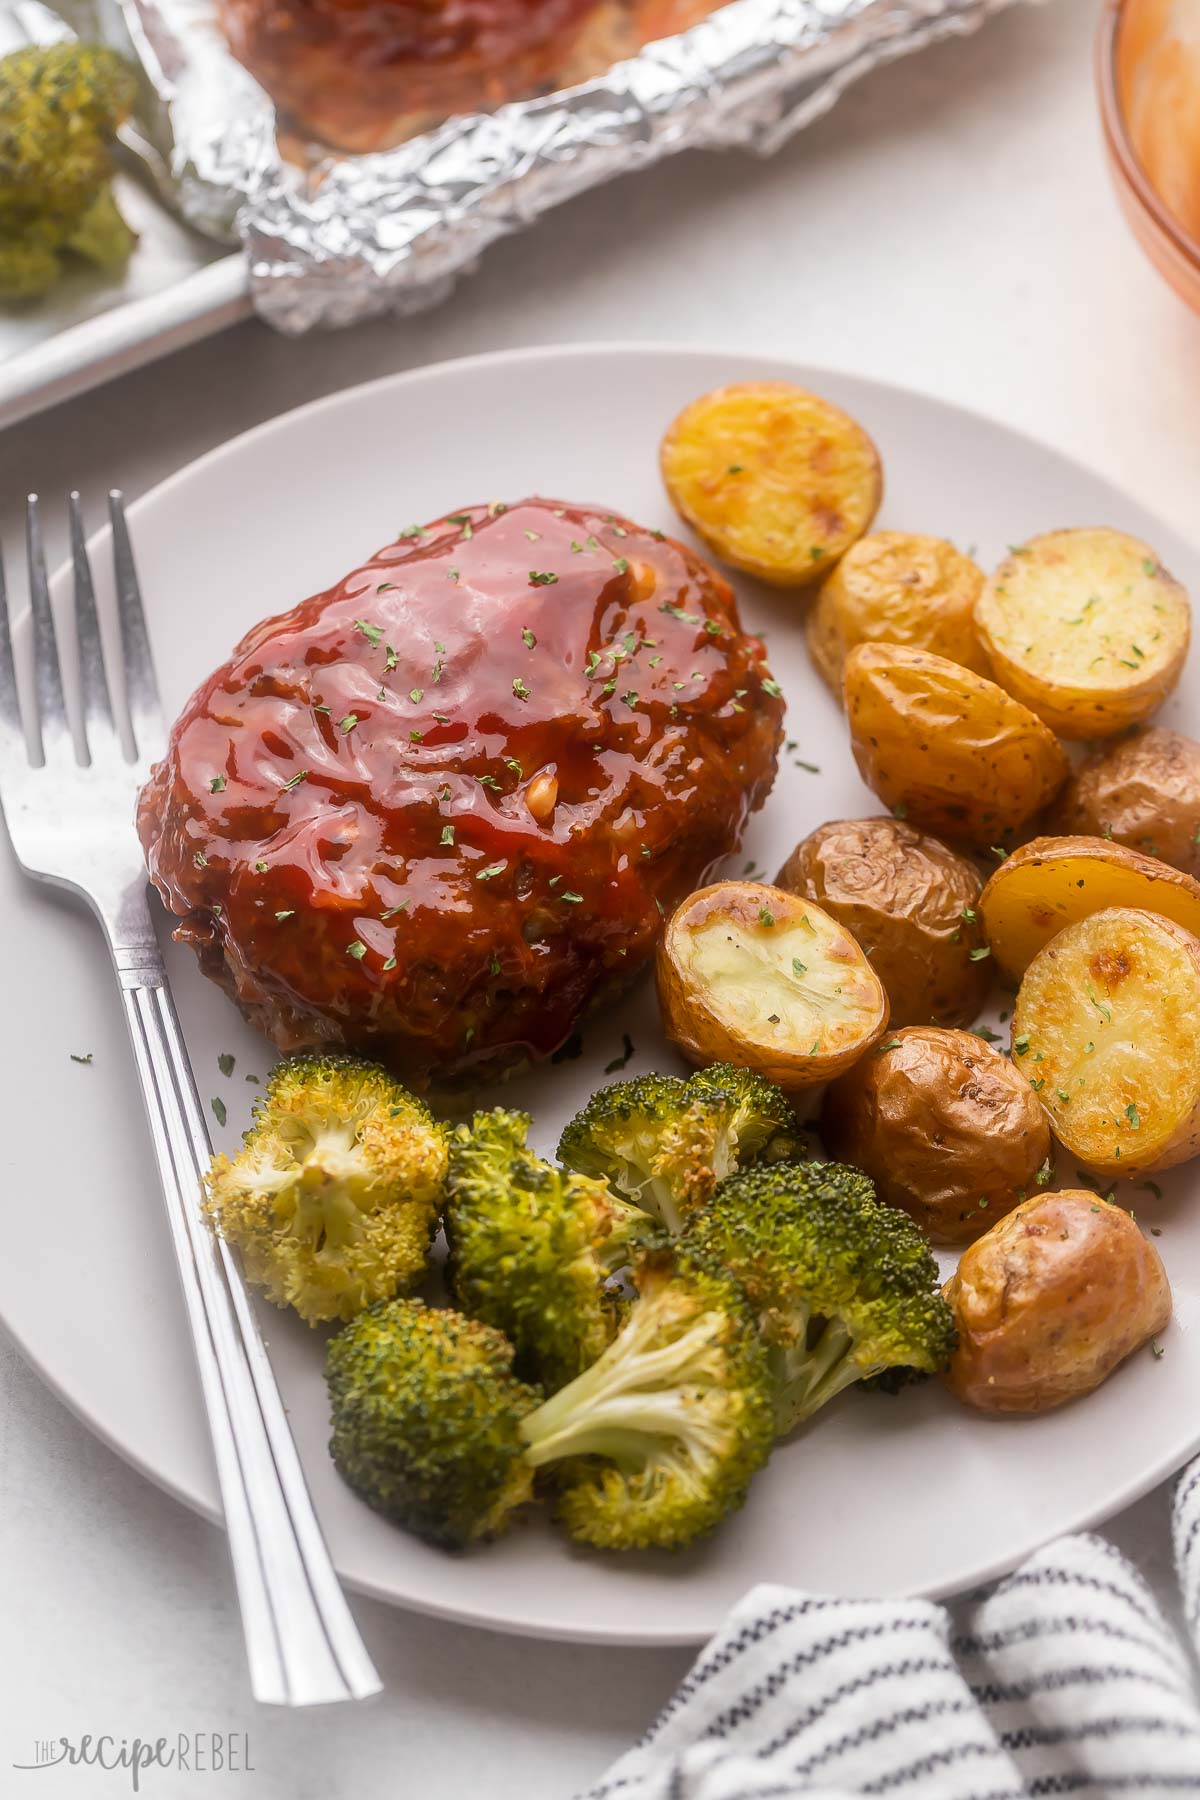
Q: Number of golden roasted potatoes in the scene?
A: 11